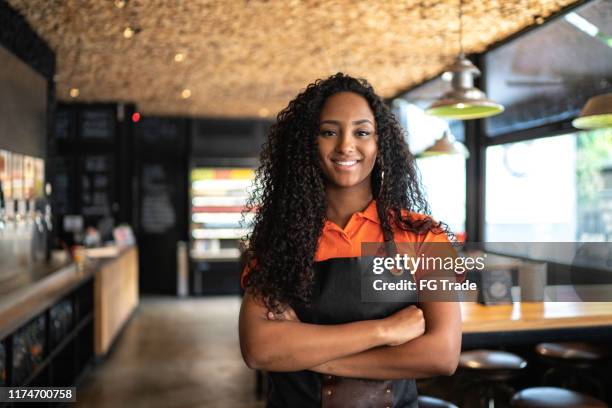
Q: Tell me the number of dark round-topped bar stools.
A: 4